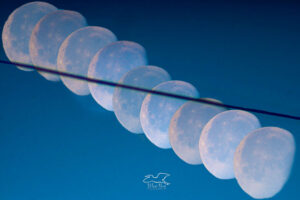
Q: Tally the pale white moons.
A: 9